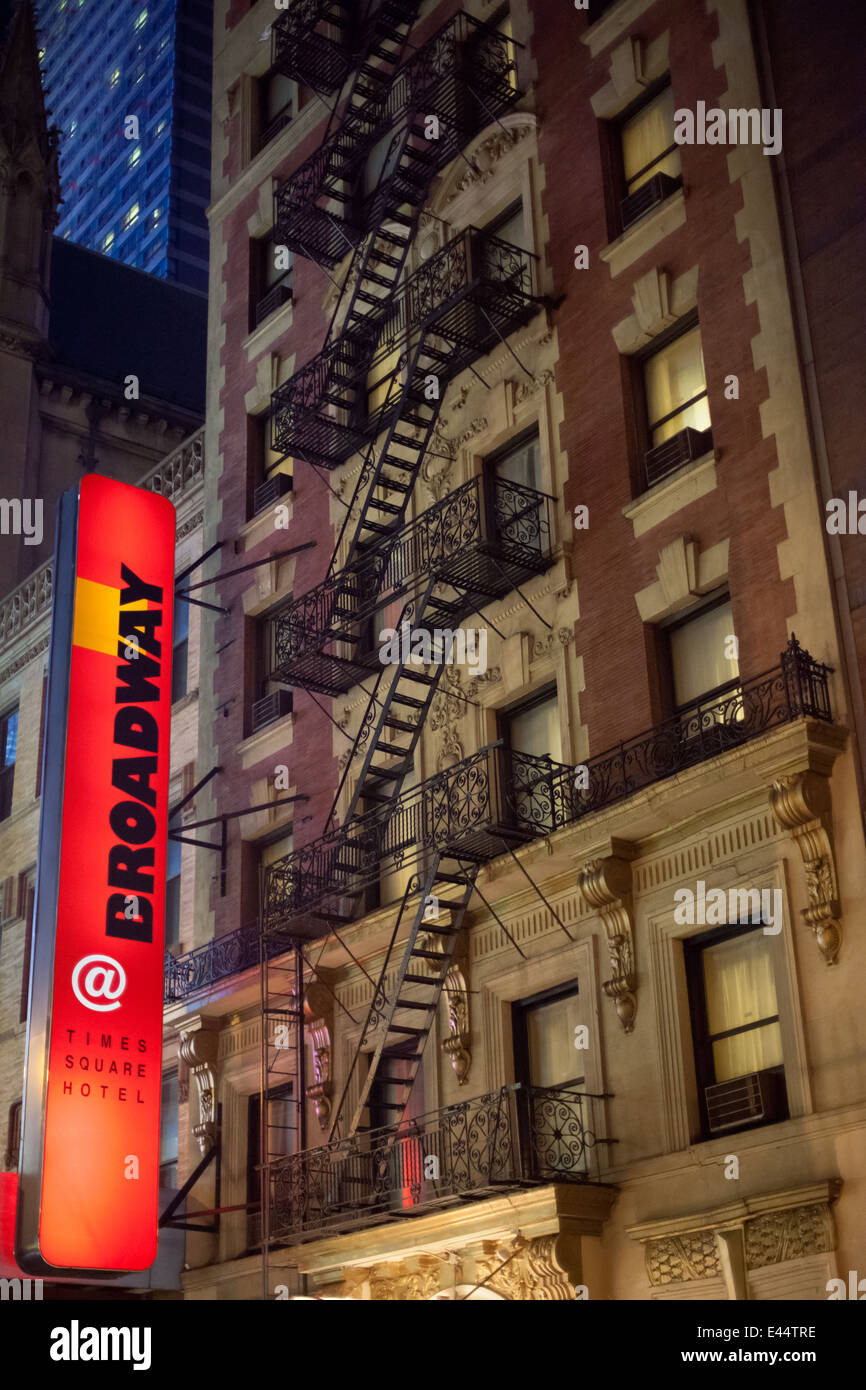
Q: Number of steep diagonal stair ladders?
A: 5